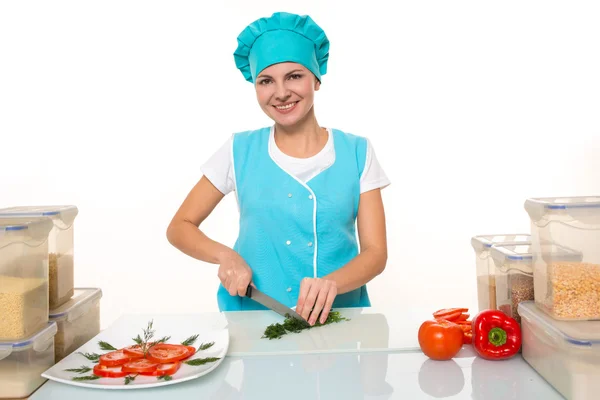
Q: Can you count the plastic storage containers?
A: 8